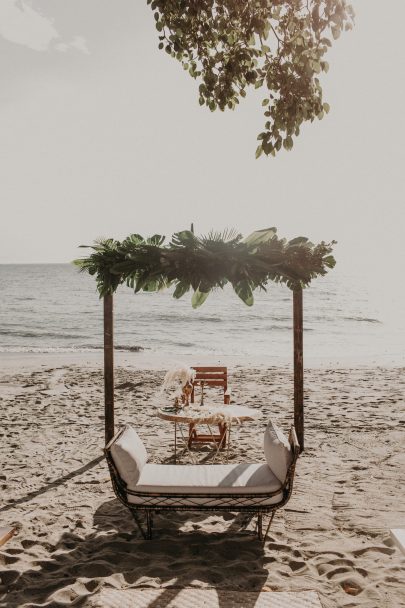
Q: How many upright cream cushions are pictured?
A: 2